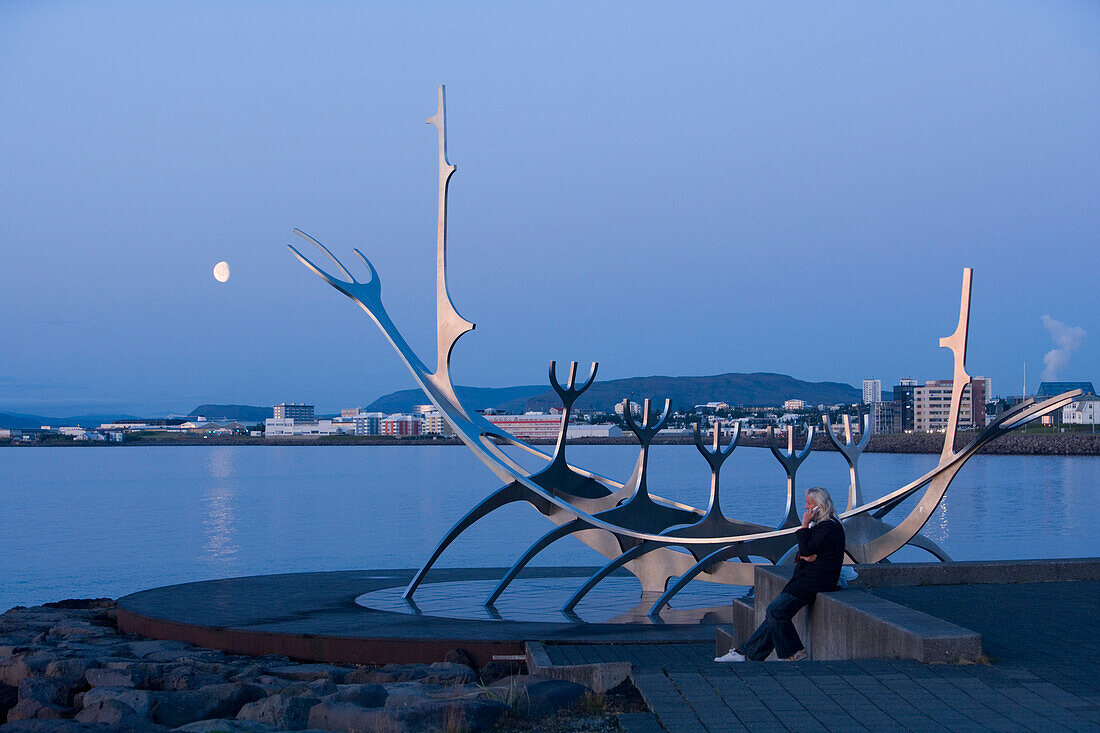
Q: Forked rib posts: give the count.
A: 5